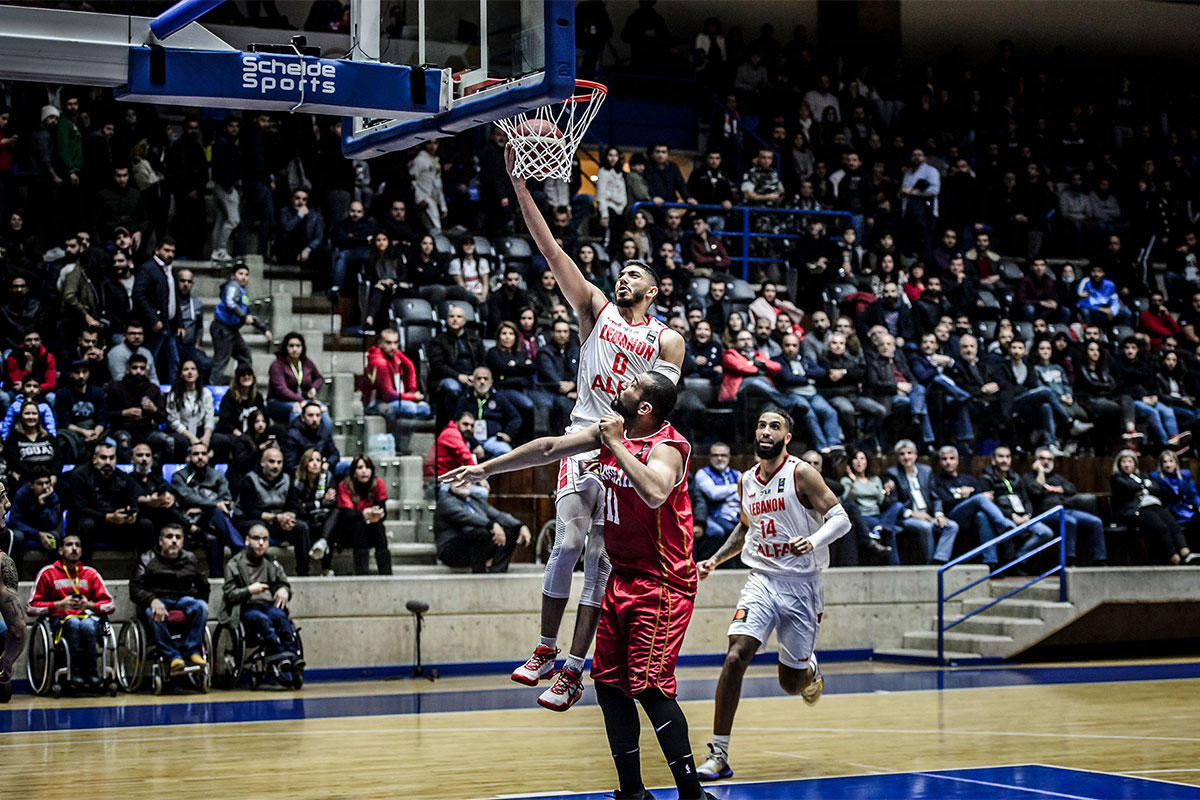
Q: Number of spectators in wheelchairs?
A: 3